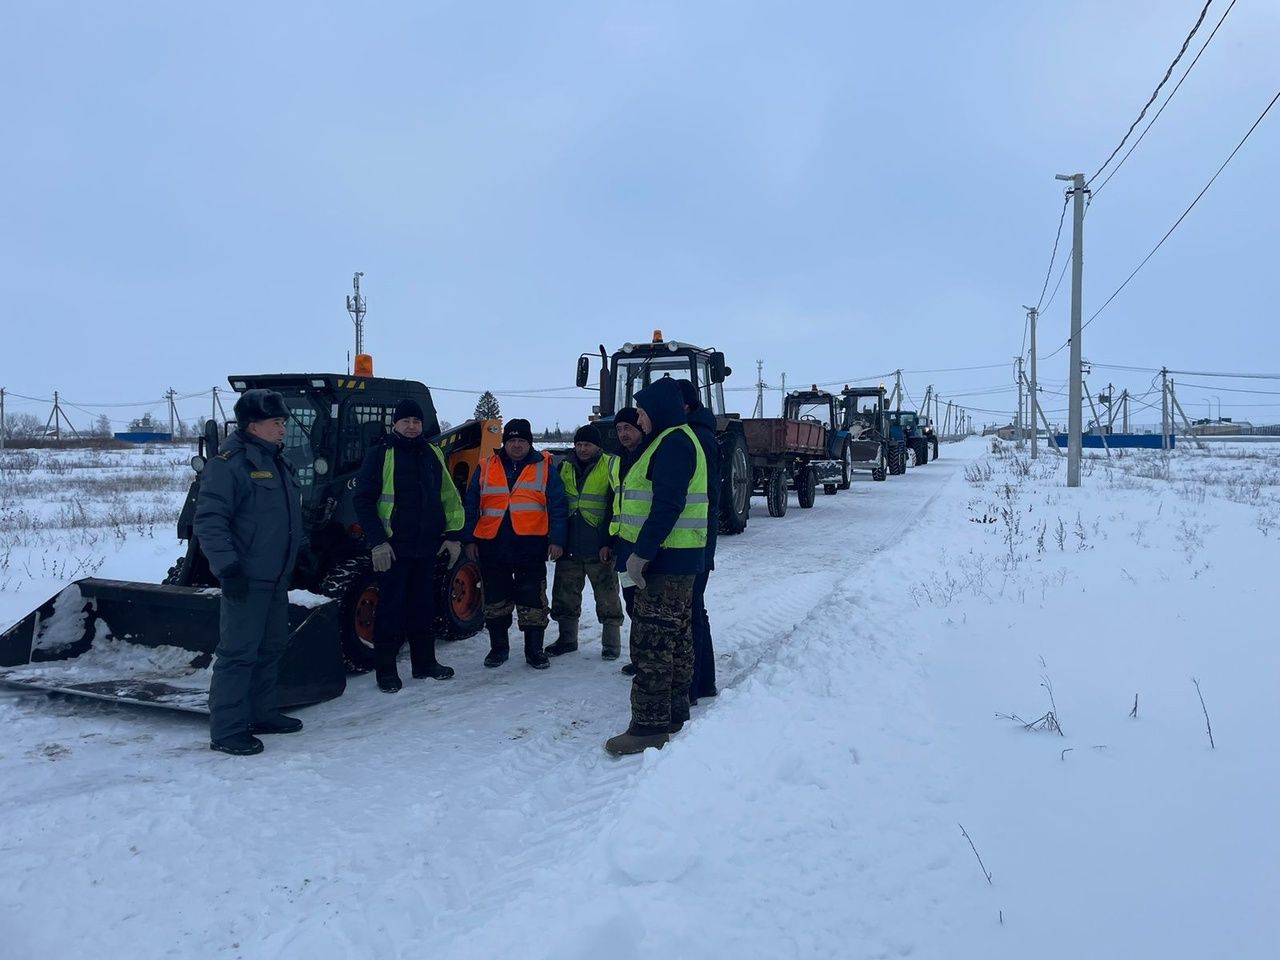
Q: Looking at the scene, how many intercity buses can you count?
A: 0